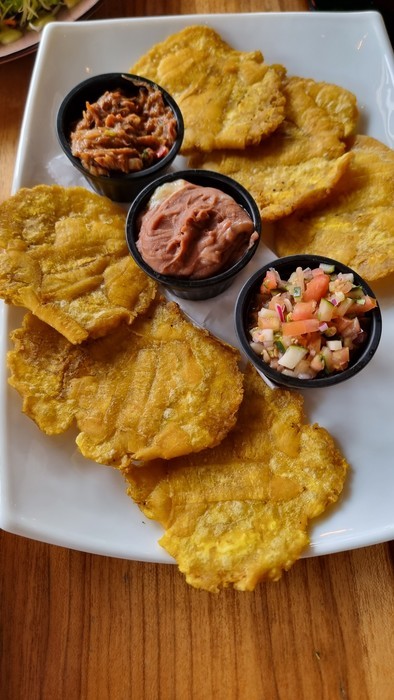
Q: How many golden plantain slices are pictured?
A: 6